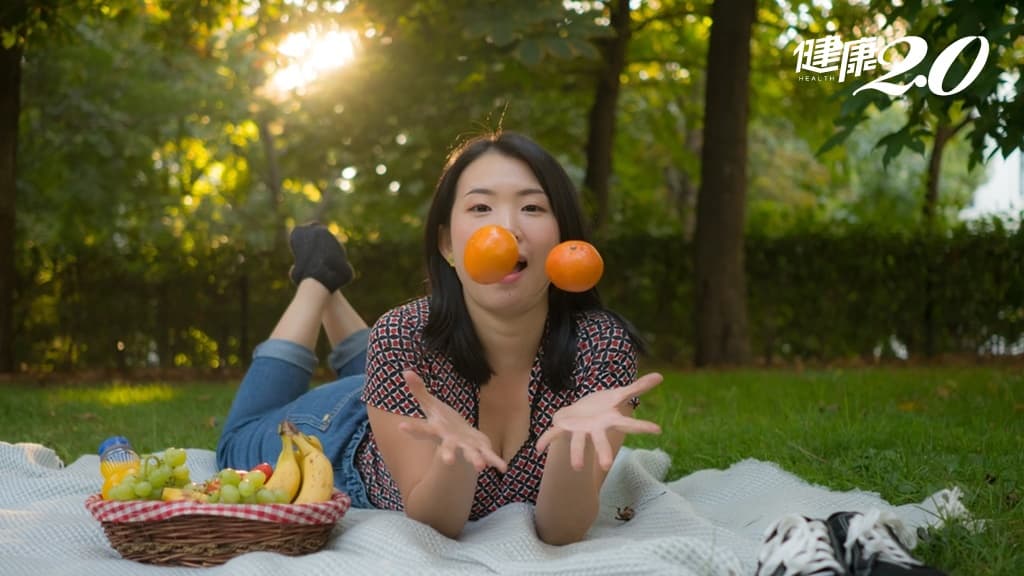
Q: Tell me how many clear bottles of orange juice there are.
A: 1